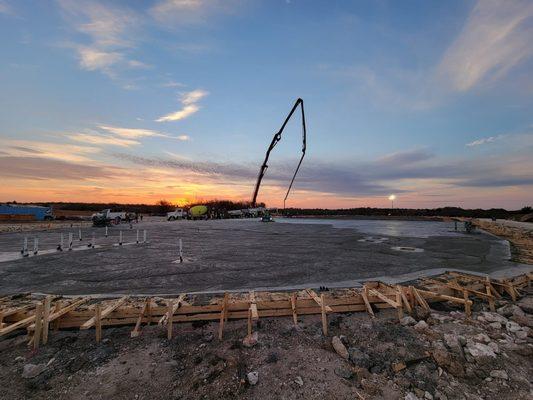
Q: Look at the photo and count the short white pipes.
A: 11